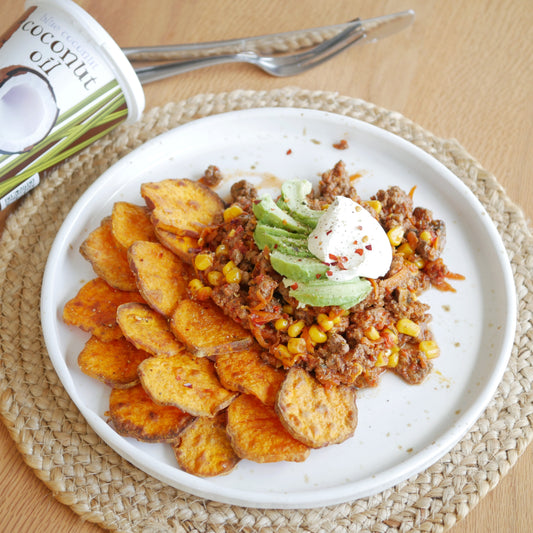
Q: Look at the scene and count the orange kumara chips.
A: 15